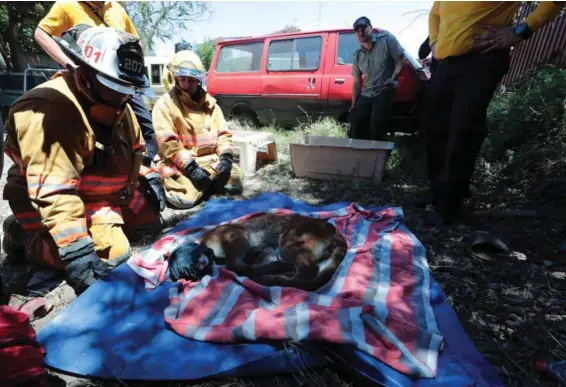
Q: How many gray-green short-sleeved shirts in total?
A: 1